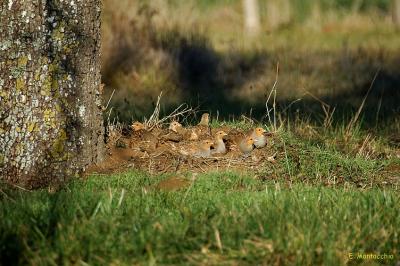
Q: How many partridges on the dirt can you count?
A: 7